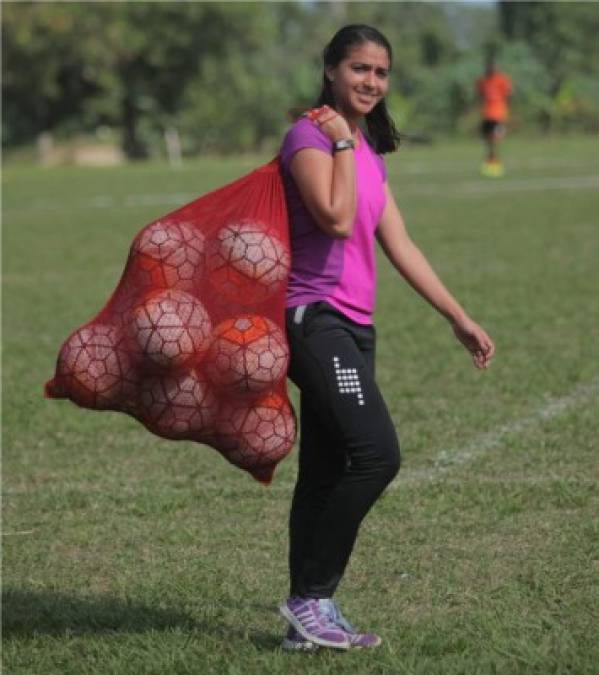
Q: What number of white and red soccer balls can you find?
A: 7